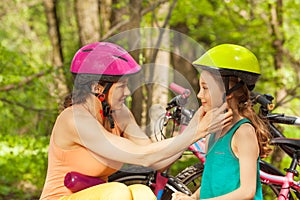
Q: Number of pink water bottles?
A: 1